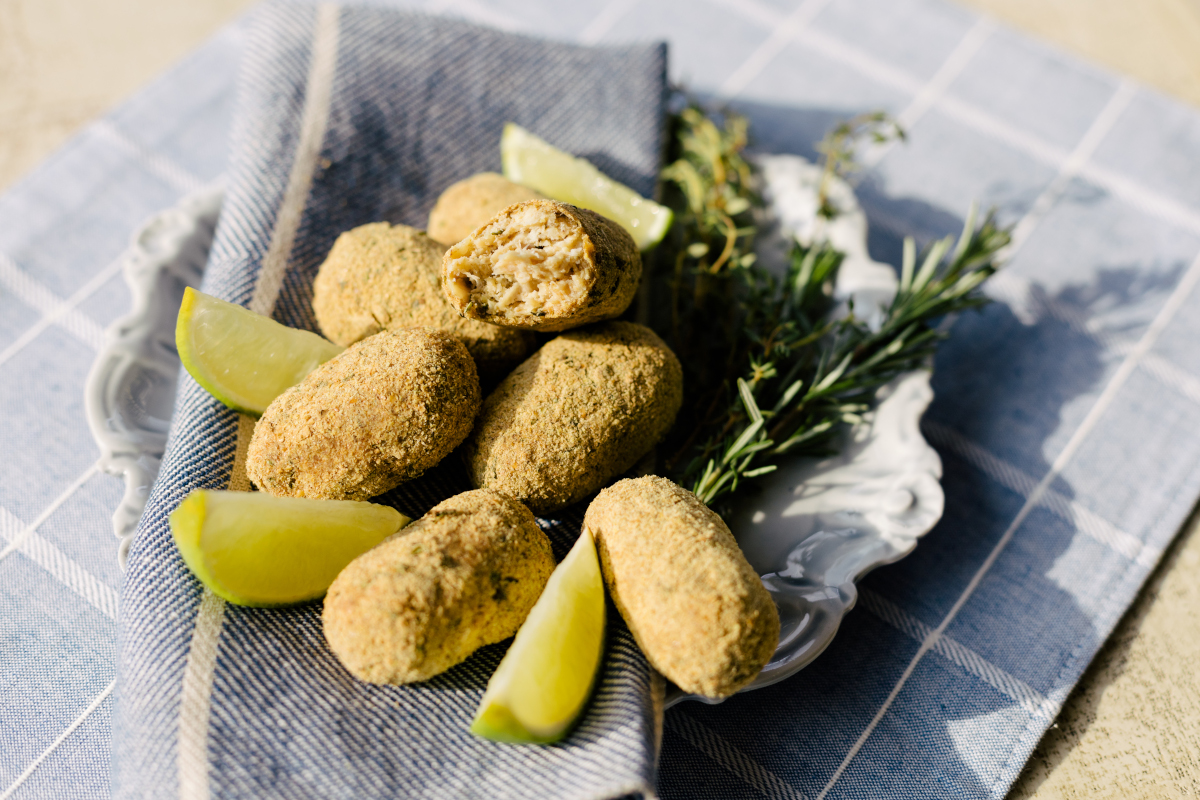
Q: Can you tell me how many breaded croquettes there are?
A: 7